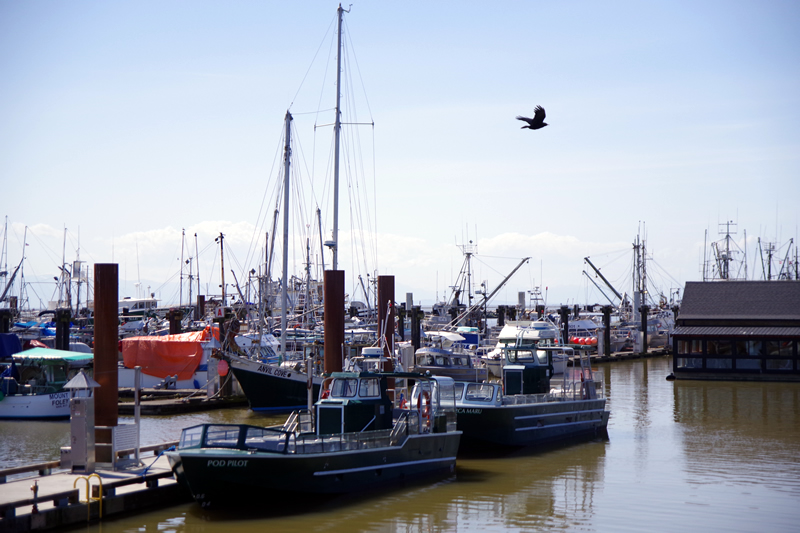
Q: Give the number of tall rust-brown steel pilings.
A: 3